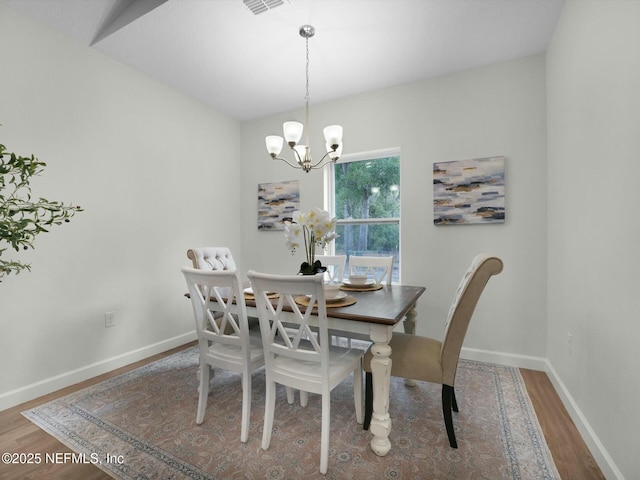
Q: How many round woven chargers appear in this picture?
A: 3